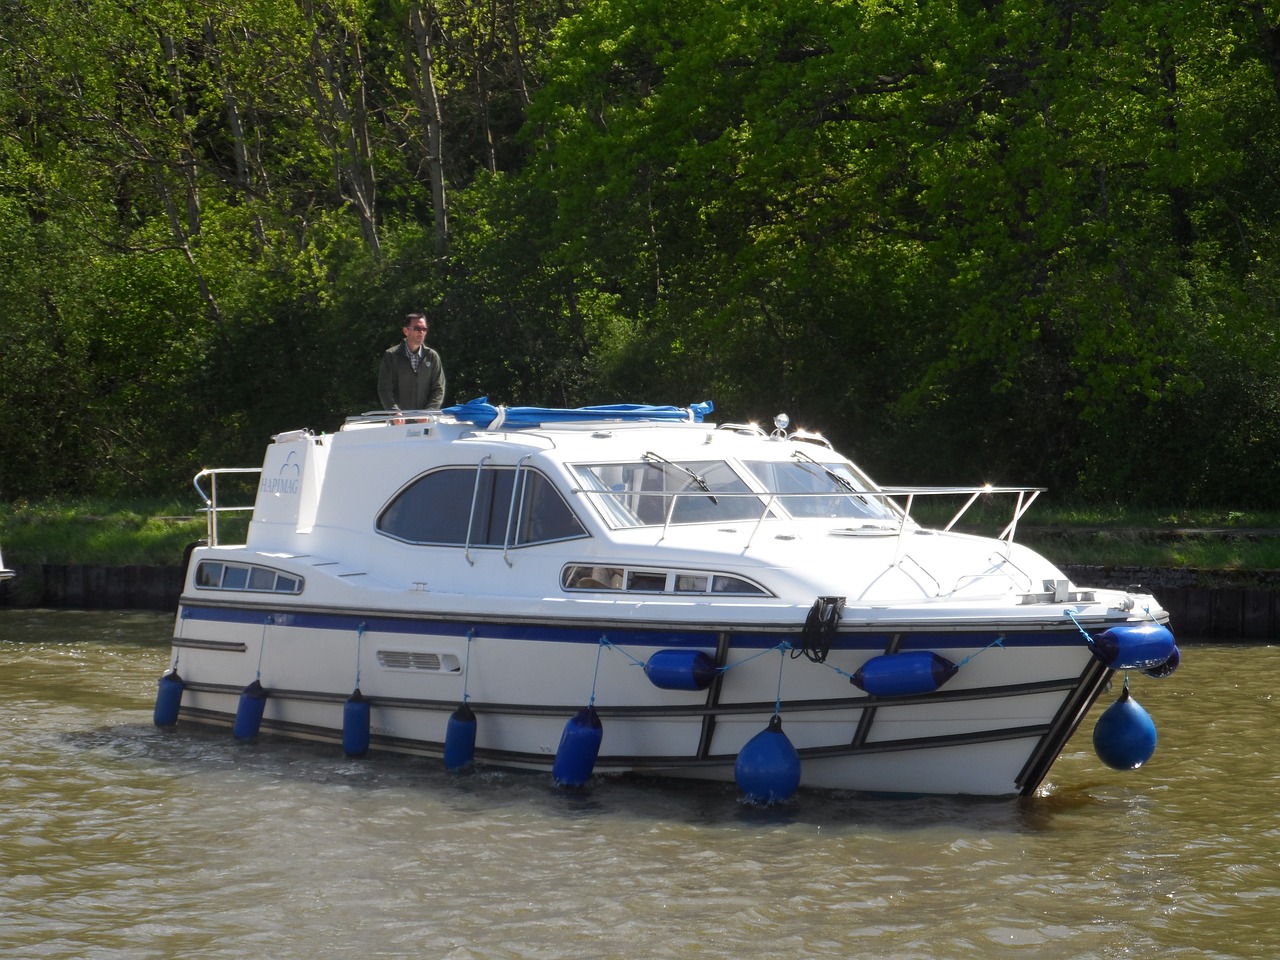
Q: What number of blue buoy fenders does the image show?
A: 11